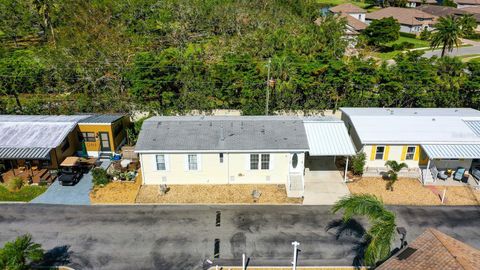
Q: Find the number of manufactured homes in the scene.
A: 3